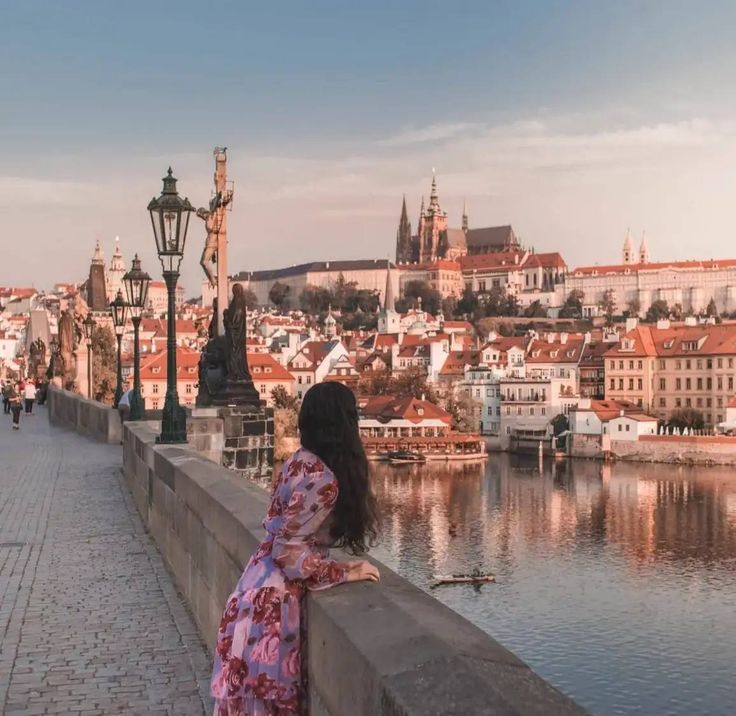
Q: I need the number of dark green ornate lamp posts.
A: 4